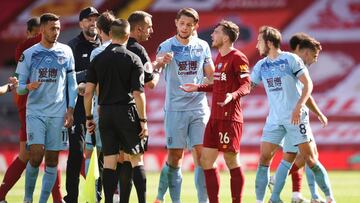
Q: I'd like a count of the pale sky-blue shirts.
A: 4